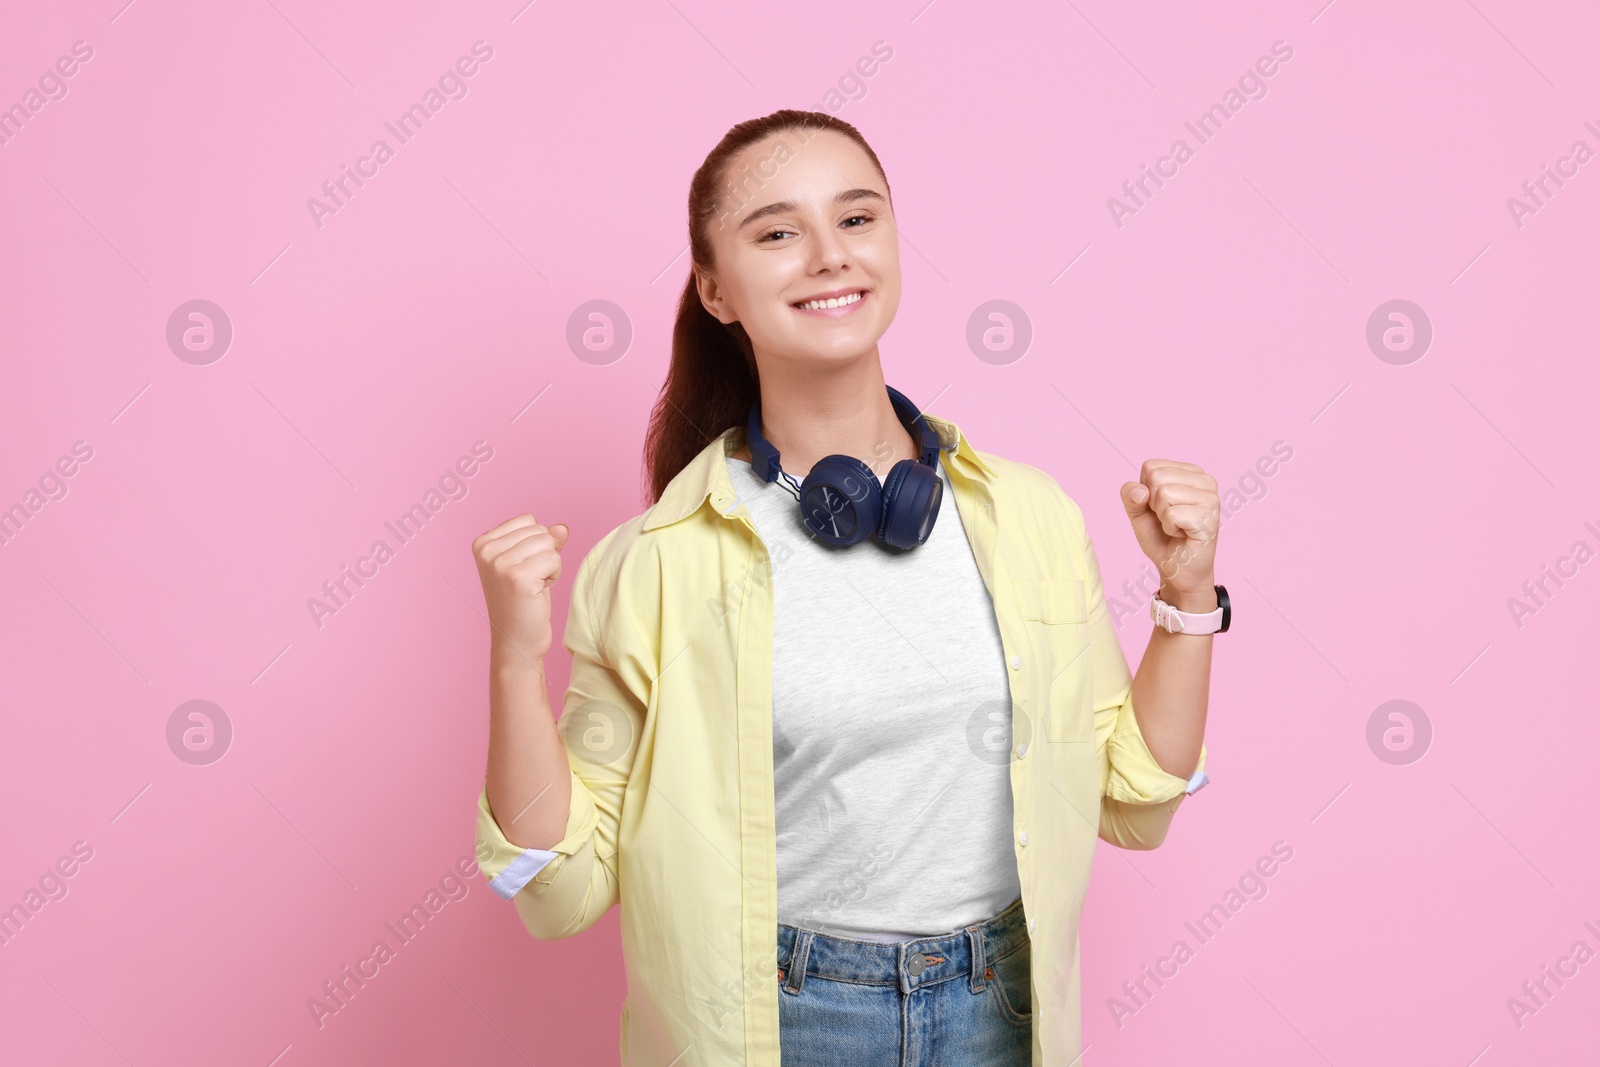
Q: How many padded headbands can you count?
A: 1